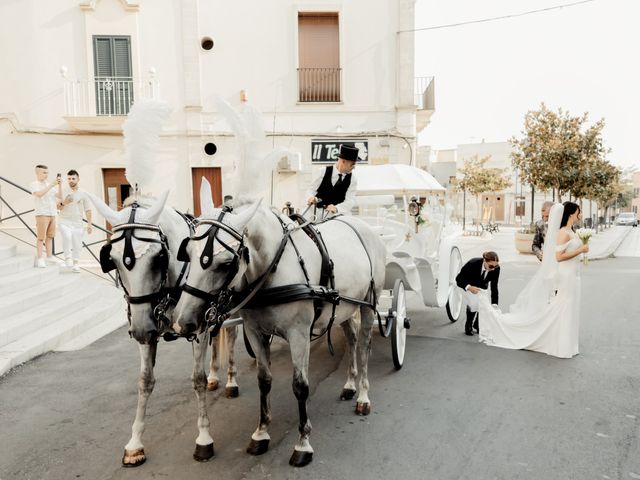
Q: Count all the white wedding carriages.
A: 1